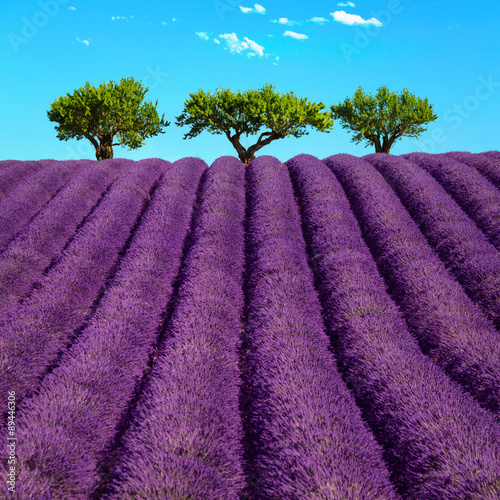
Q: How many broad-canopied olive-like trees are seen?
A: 3